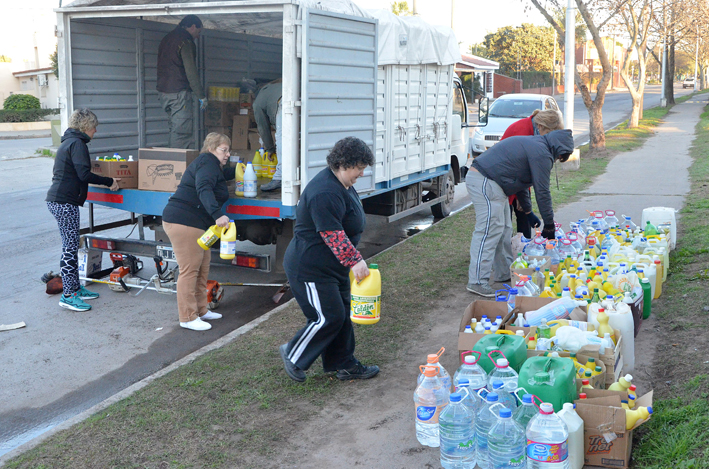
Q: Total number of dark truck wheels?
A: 1